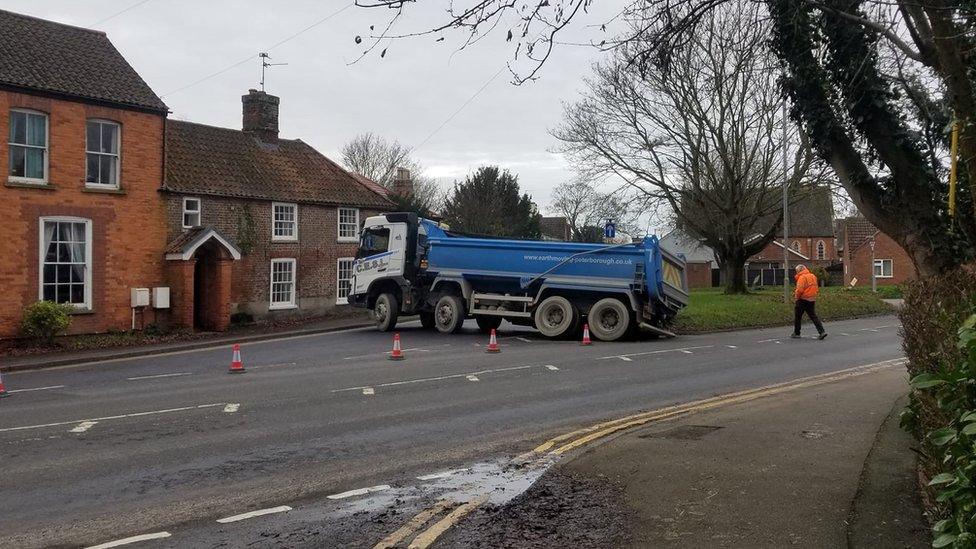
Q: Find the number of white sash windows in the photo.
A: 8